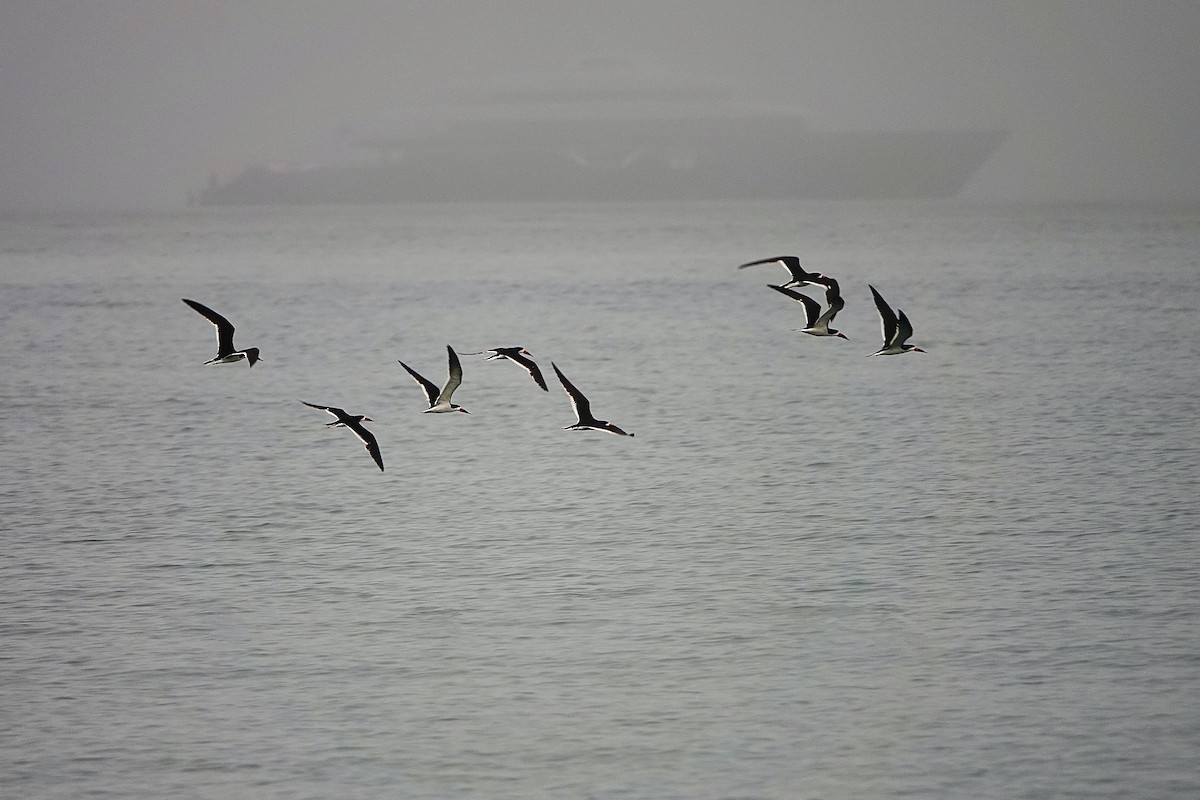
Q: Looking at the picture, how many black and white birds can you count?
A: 8